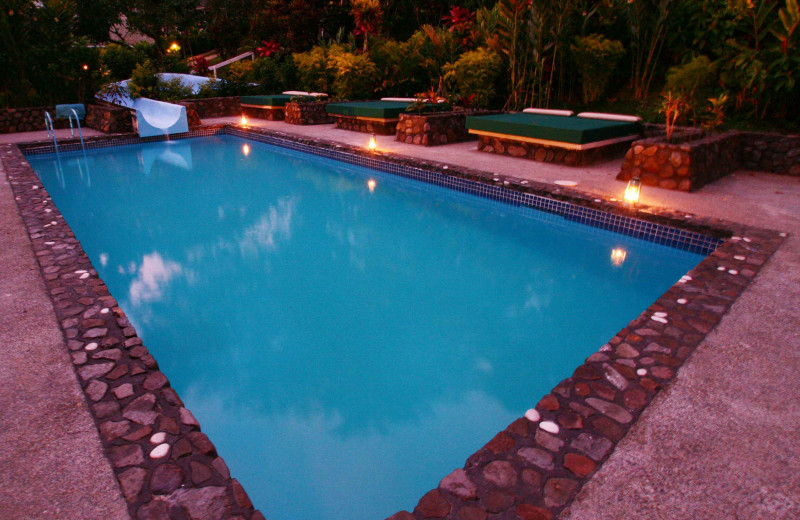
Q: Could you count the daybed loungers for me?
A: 3